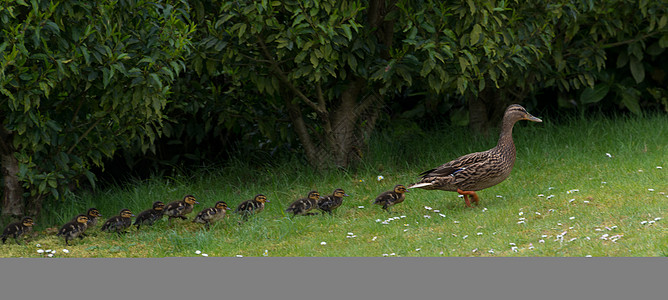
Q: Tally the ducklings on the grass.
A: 11